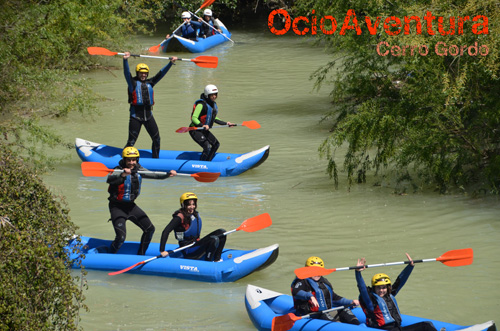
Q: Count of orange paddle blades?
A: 13